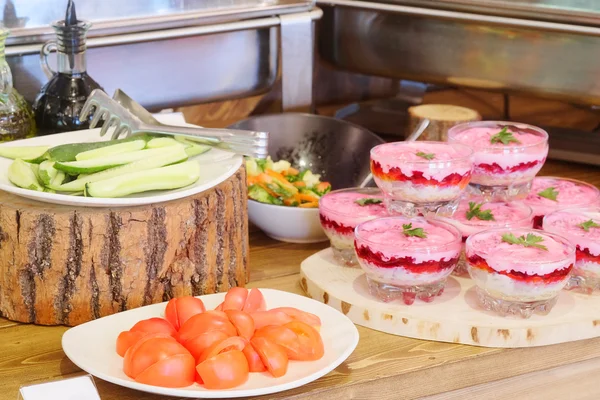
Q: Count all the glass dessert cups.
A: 8